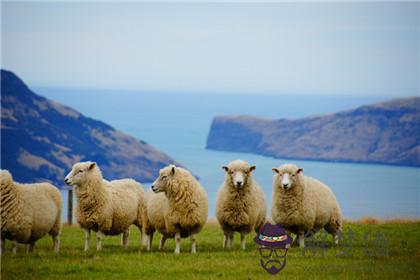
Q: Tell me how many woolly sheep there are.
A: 5